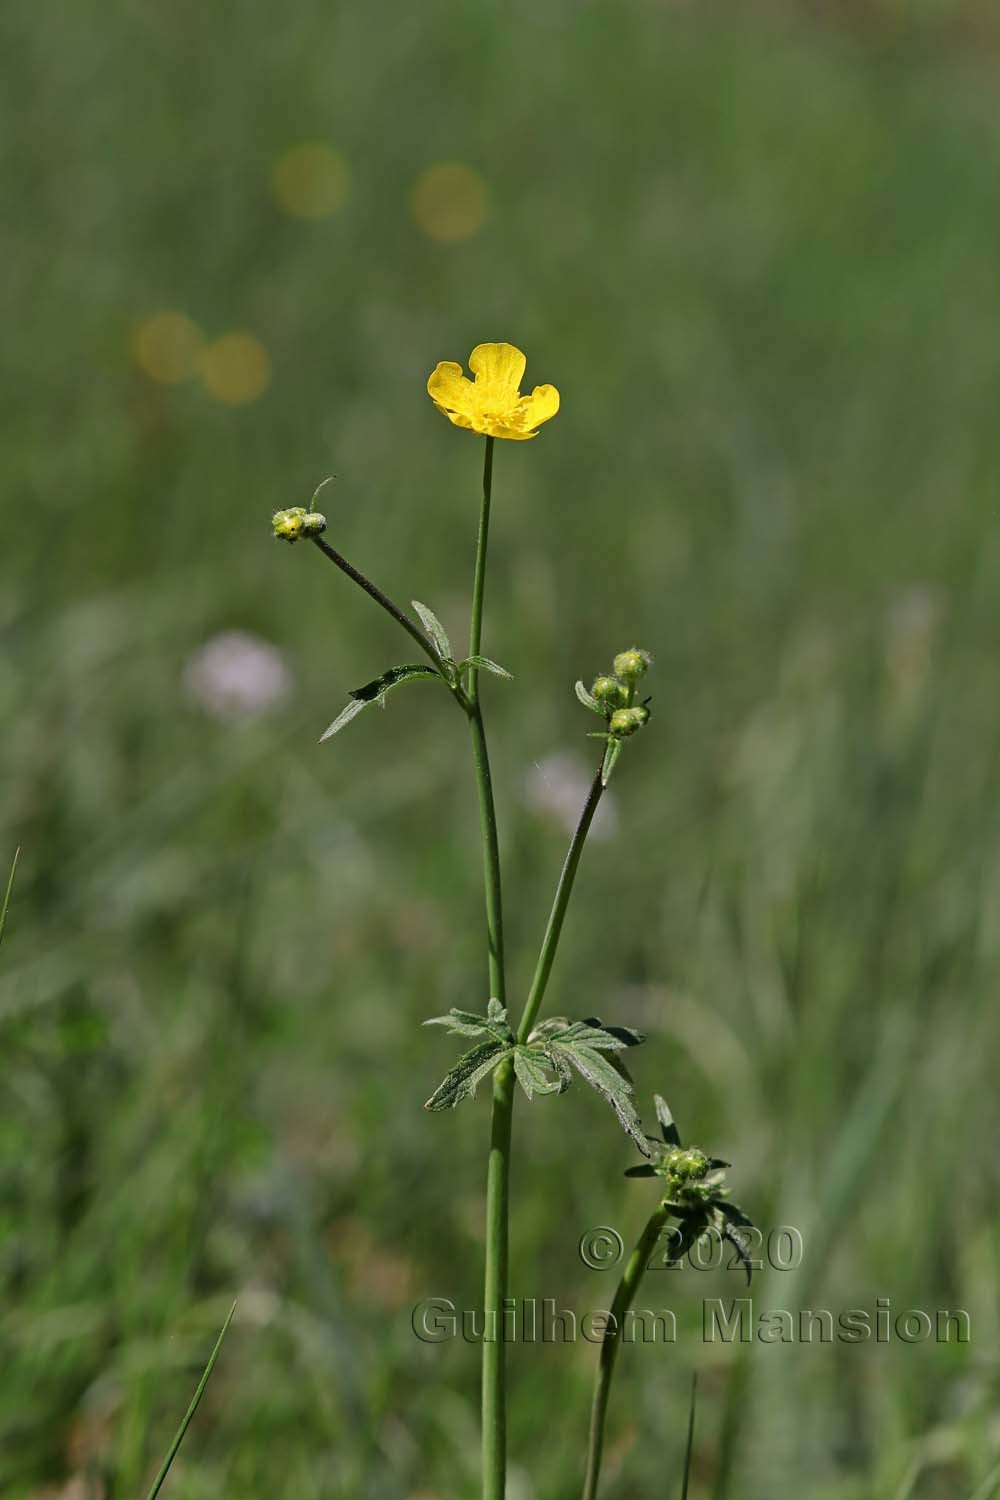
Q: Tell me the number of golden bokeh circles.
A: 4